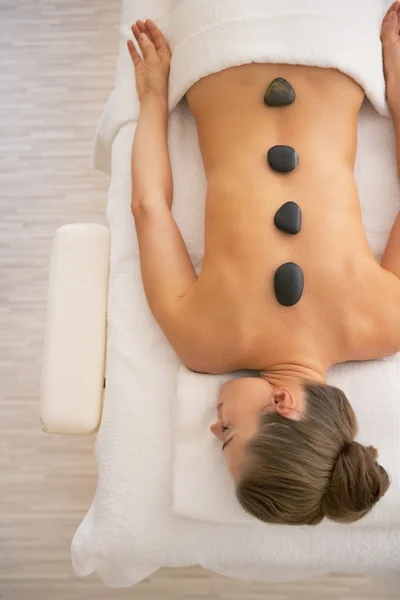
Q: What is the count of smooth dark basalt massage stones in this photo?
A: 4